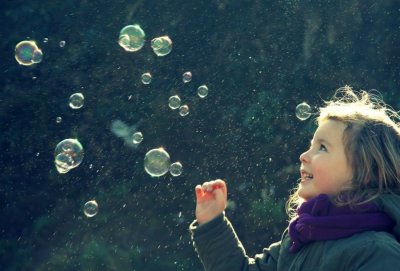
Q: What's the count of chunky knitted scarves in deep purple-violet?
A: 1